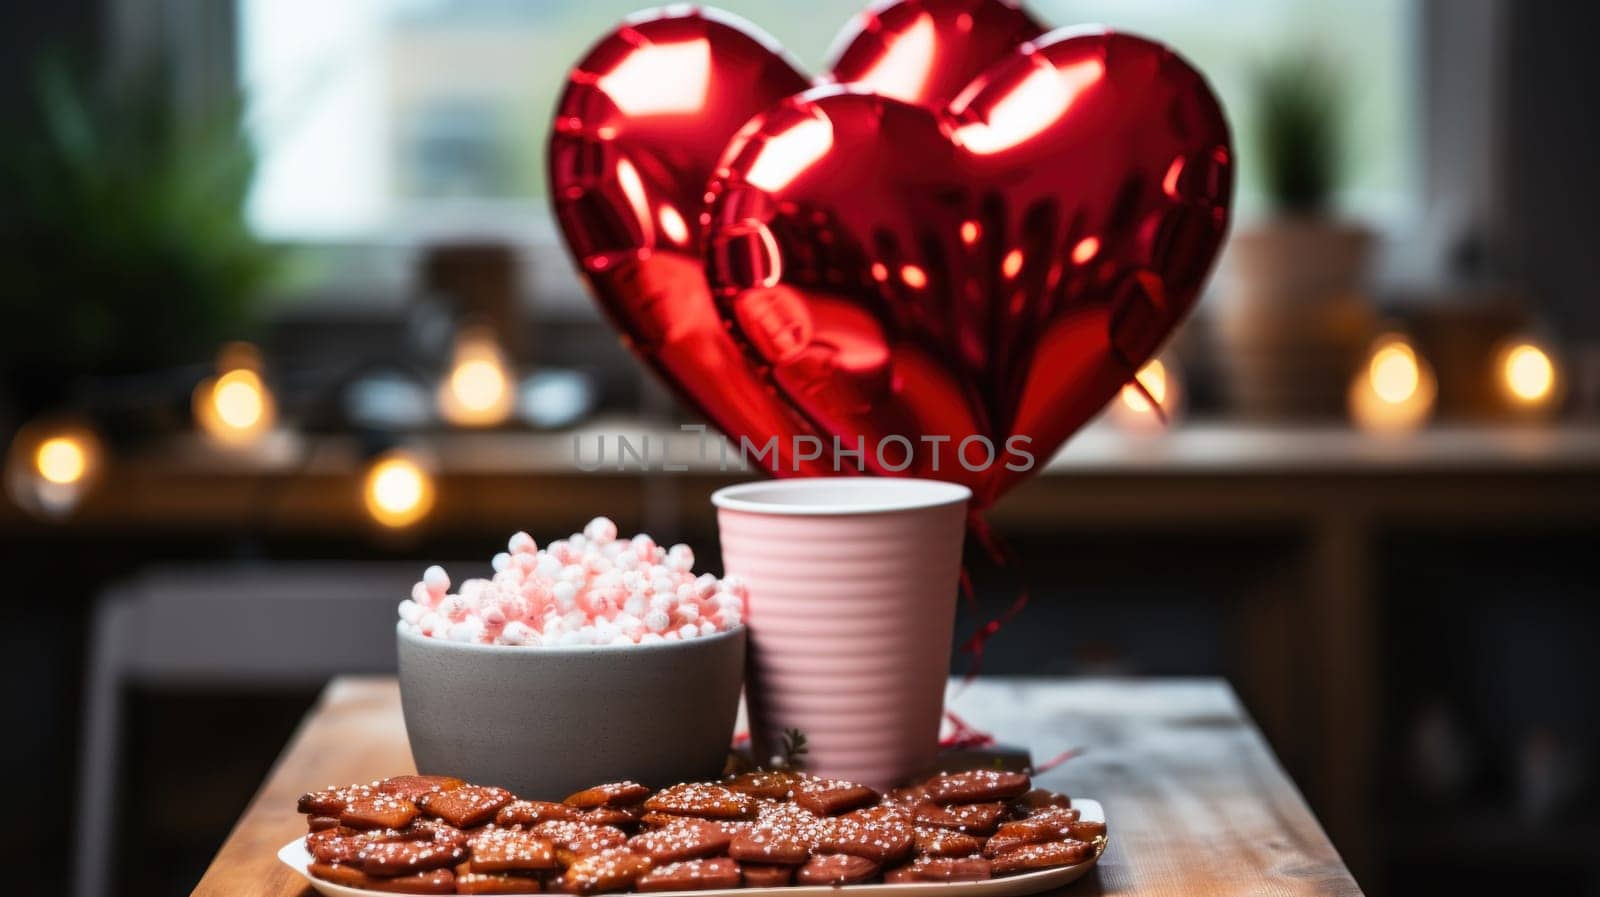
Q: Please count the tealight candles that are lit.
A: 7